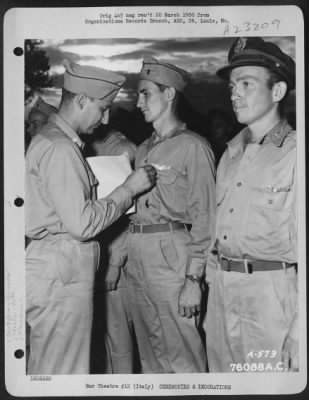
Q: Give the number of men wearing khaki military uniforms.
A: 3